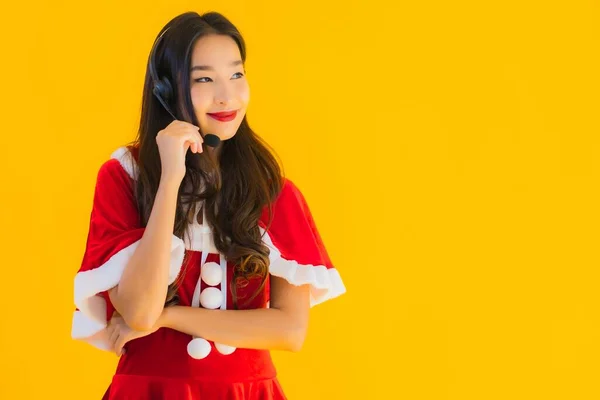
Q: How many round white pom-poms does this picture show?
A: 4